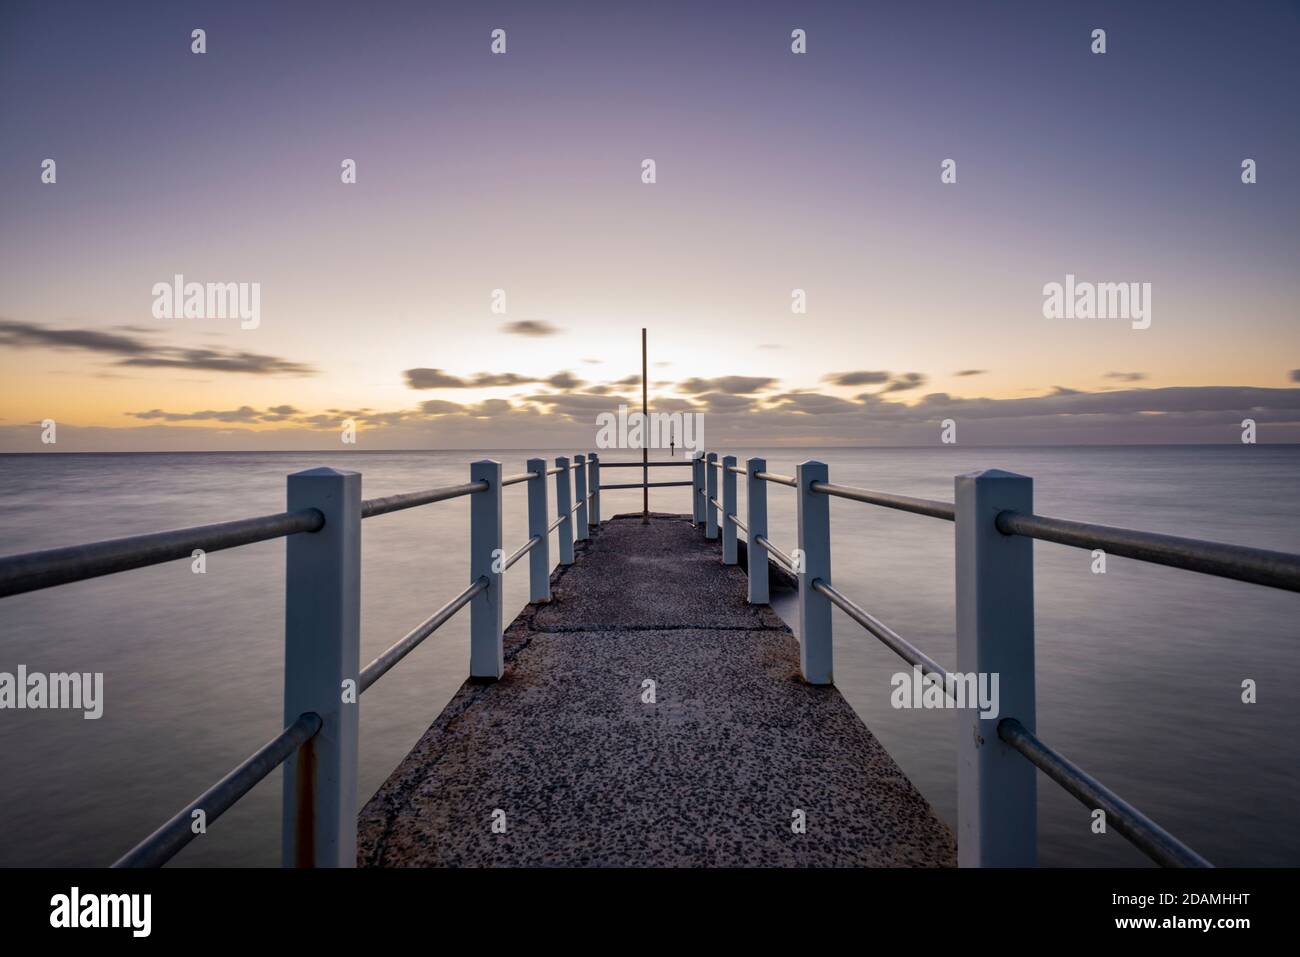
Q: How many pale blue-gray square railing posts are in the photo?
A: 12